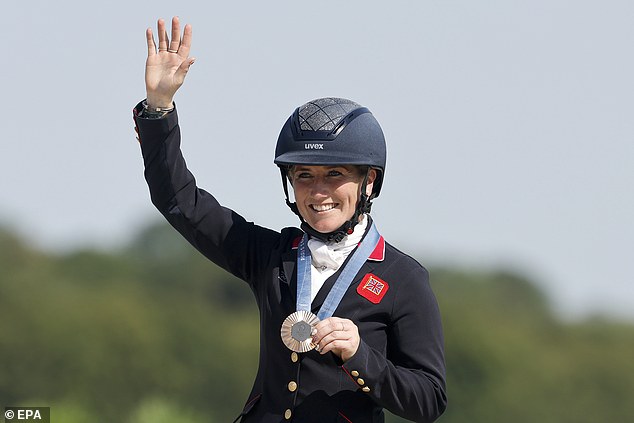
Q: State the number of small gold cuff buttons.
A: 3